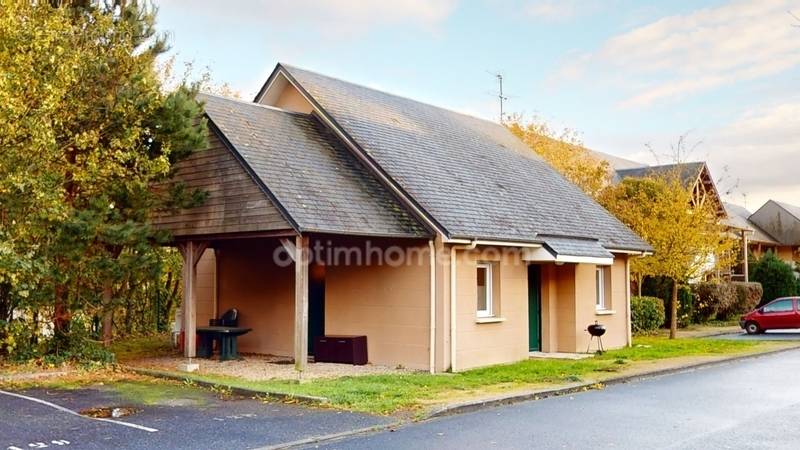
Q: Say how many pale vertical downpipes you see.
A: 3